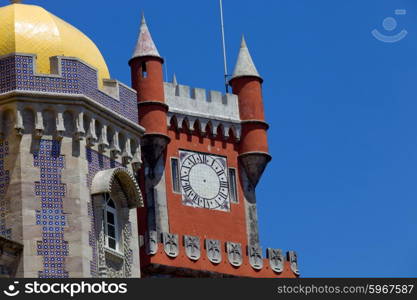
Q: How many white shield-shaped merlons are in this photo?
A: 8